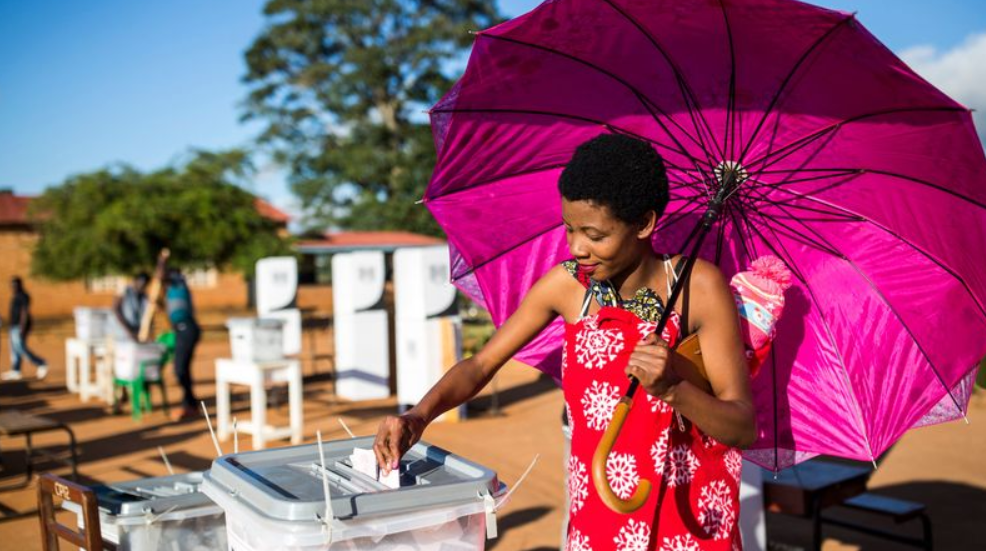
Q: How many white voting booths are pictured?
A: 3